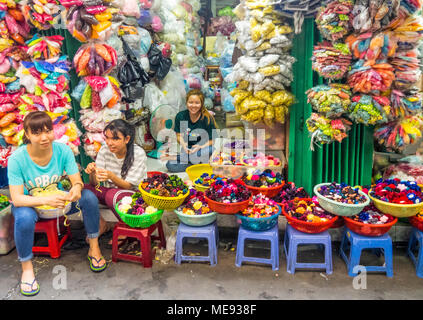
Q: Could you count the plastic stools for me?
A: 7